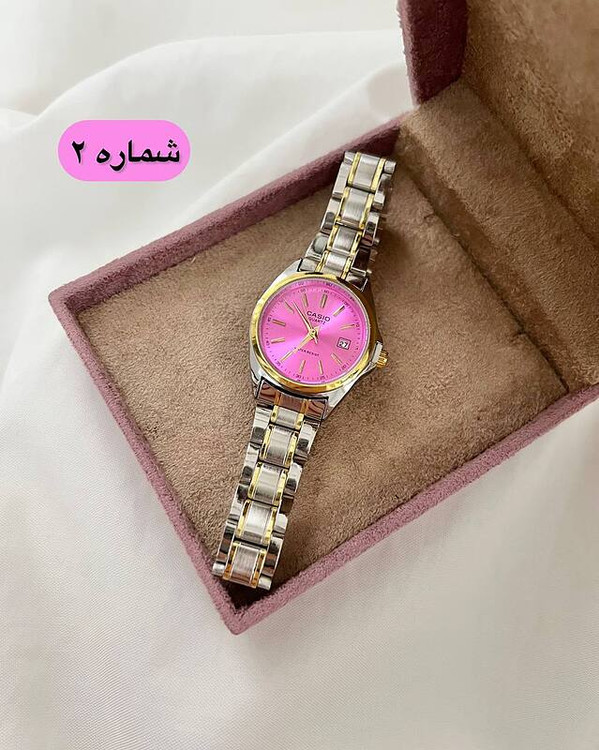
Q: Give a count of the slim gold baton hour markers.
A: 11